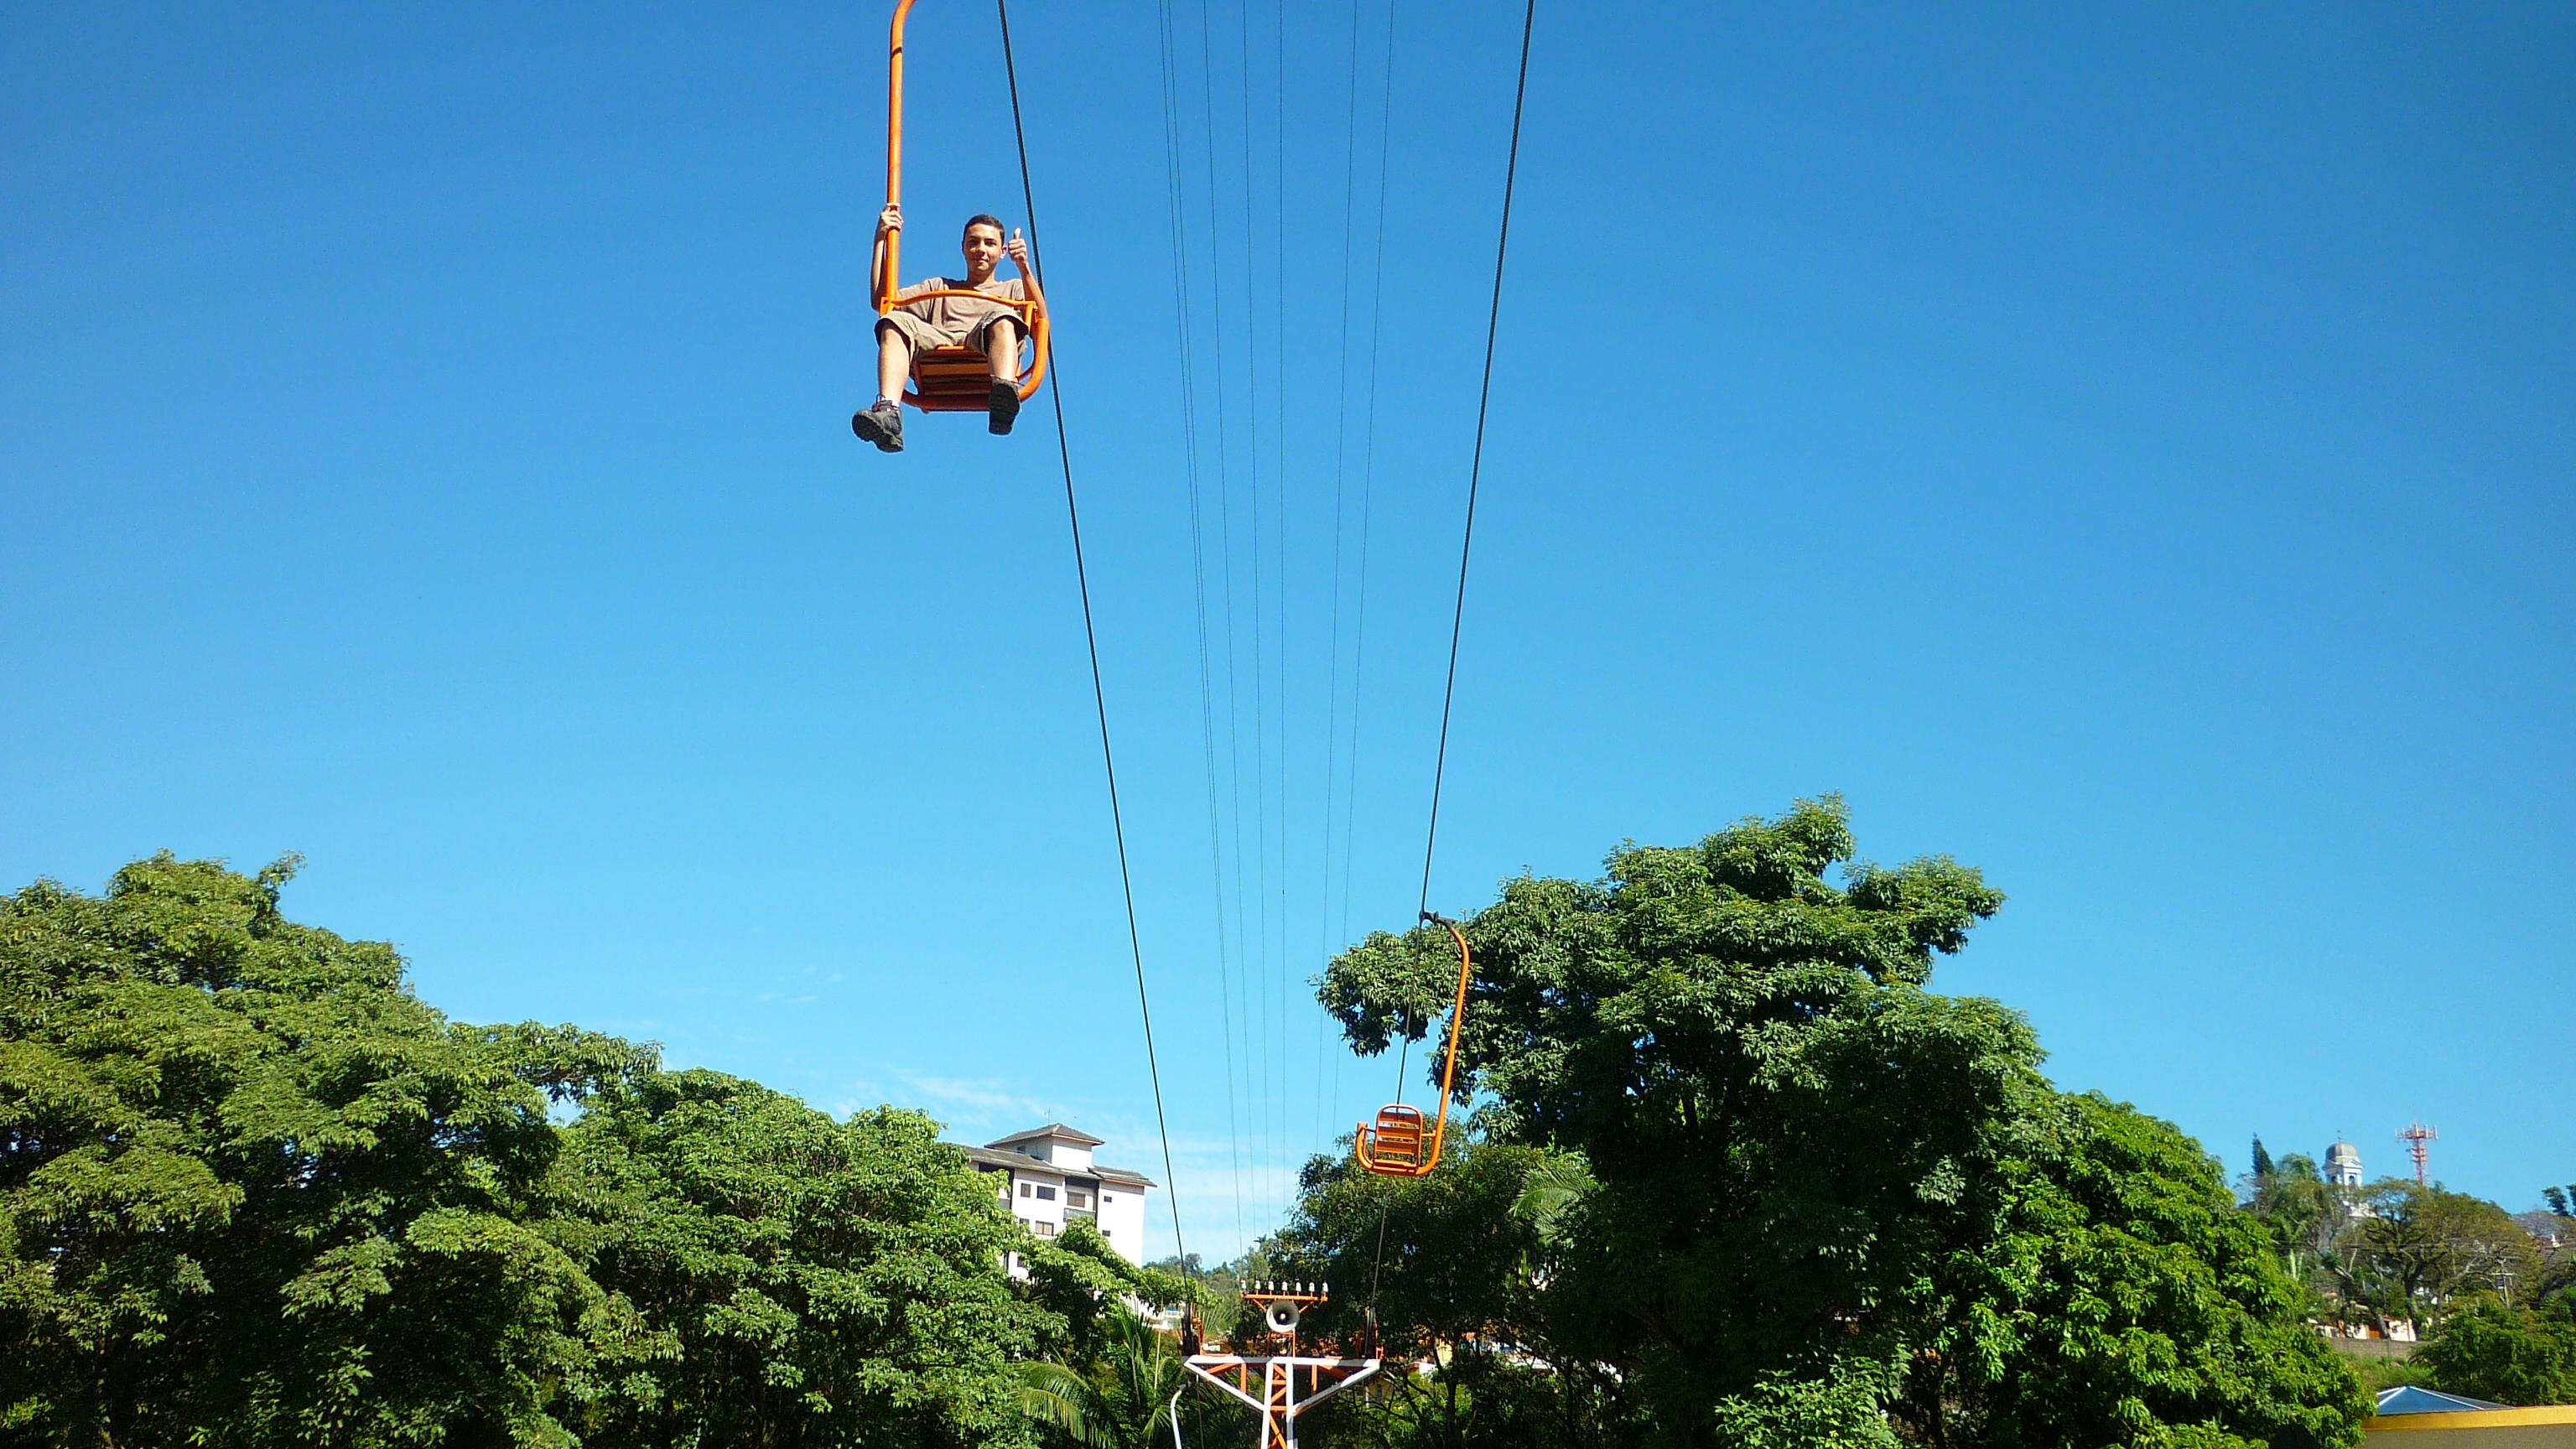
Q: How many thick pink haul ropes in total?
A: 0